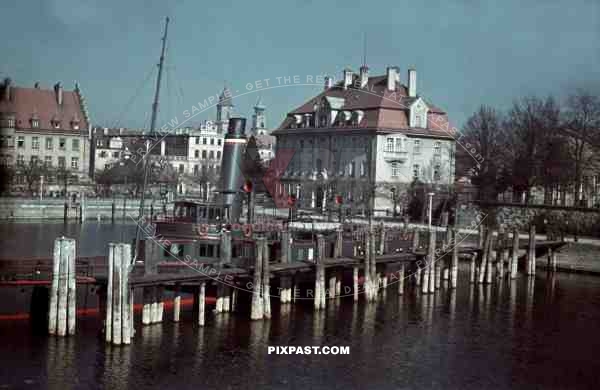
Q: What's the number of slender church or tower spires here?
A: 2